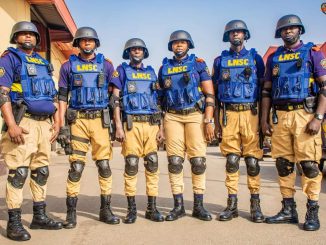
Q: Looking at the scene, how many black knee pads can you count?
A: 12